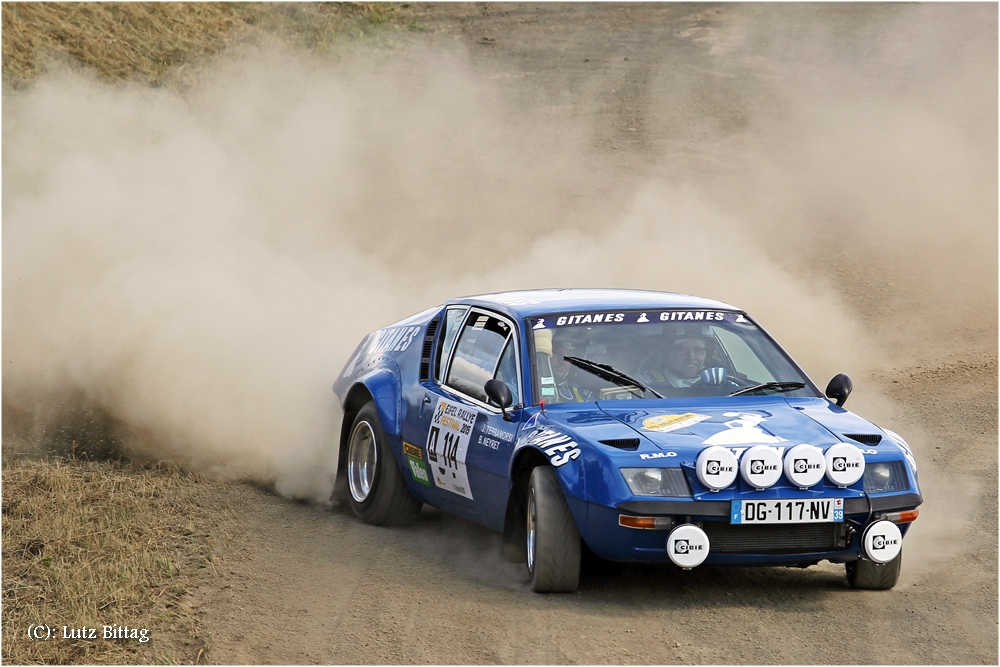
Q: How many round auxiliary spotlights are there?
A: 6